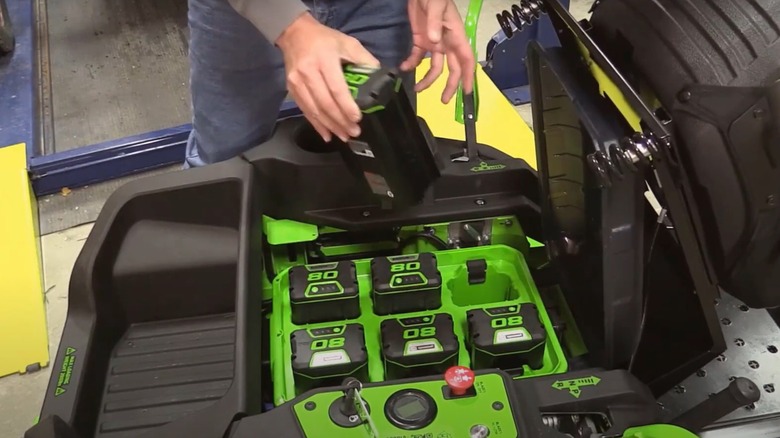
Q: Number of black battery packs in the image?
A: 6